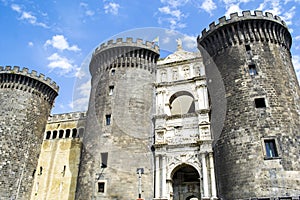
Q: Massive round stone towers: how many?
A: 3